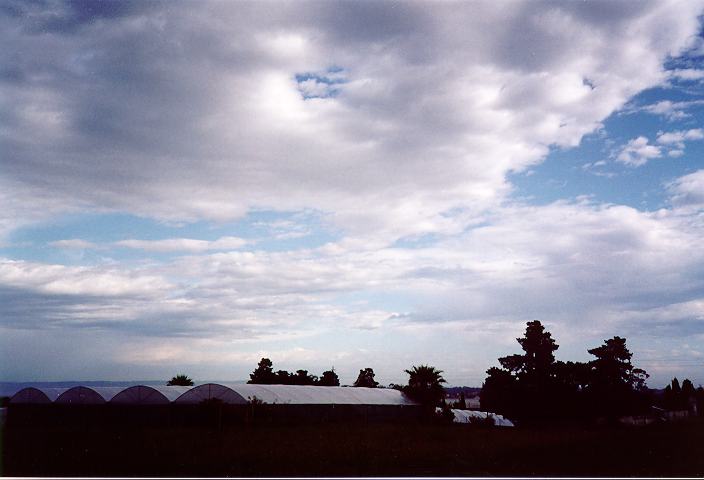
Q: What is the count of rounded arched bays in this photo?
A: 4